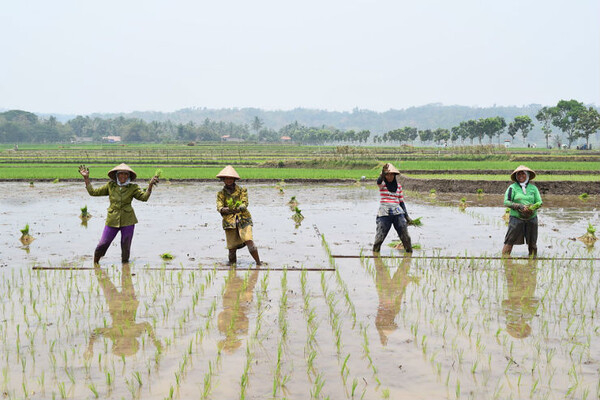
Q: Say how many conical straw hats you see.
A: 4